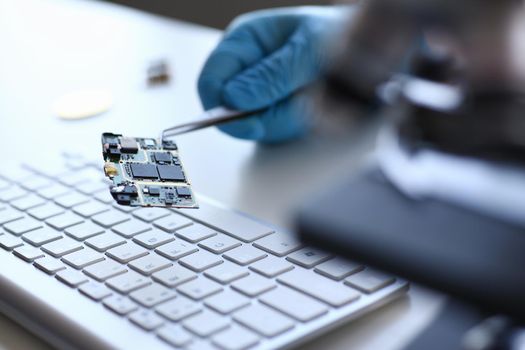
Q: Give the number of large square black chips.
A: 2